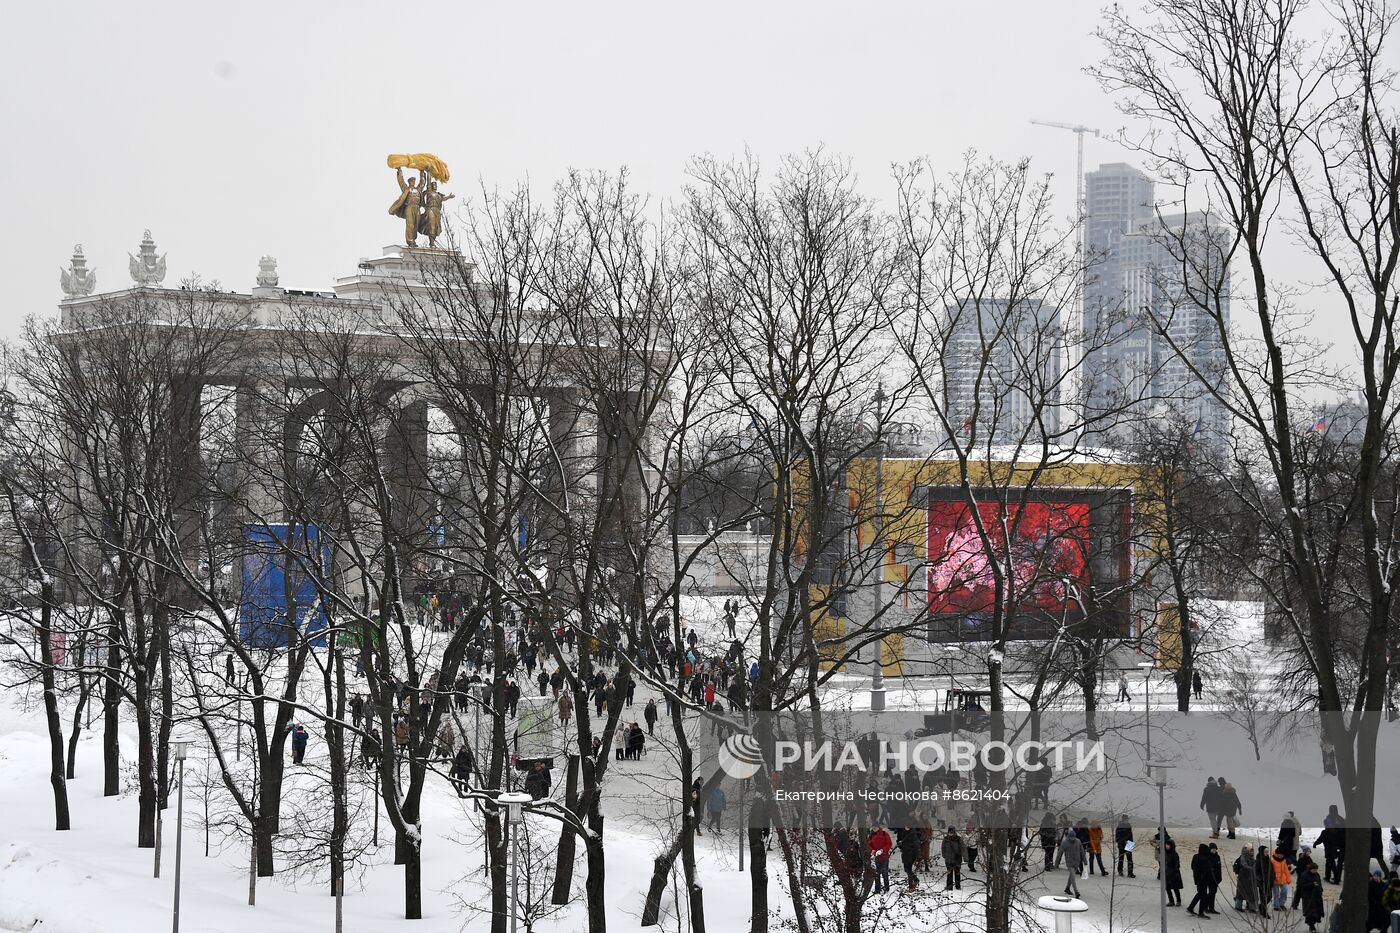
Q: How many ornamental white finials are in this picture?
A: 3